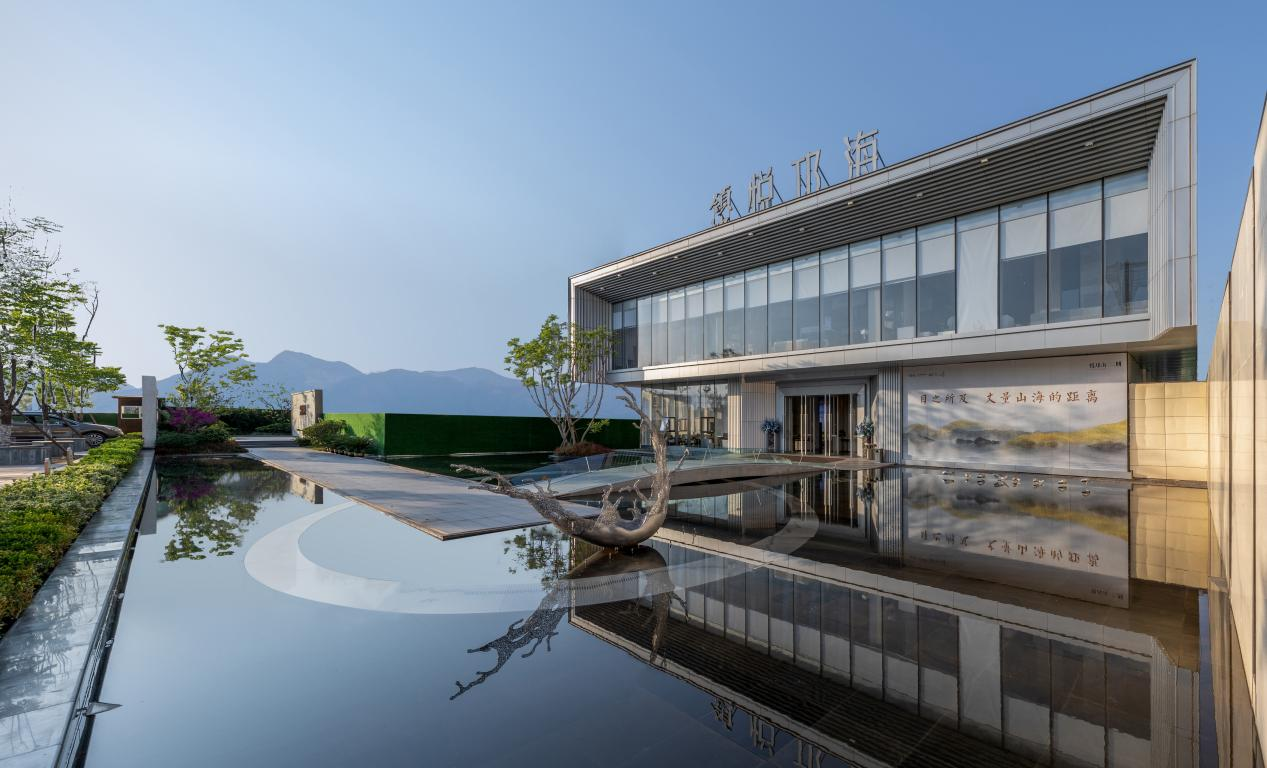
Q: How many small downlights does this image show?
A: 11